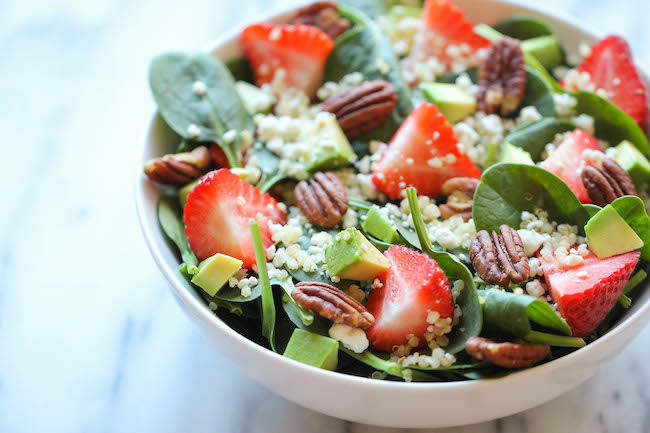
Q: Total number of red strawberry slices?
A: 8